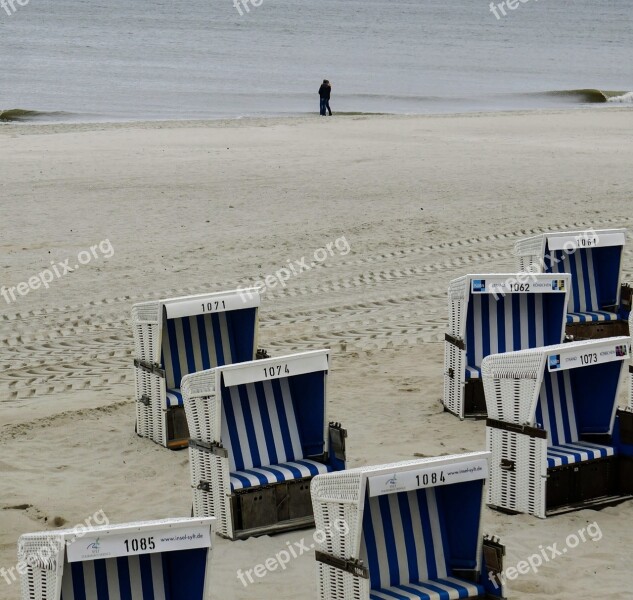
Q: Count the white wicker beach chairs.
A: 7